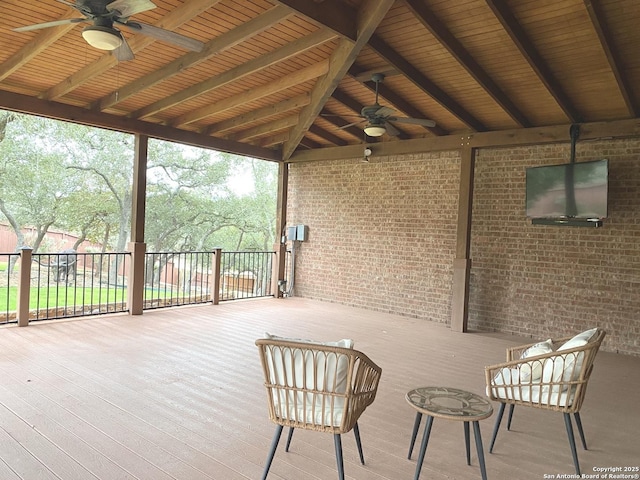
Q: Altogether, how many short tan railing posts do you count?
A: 2